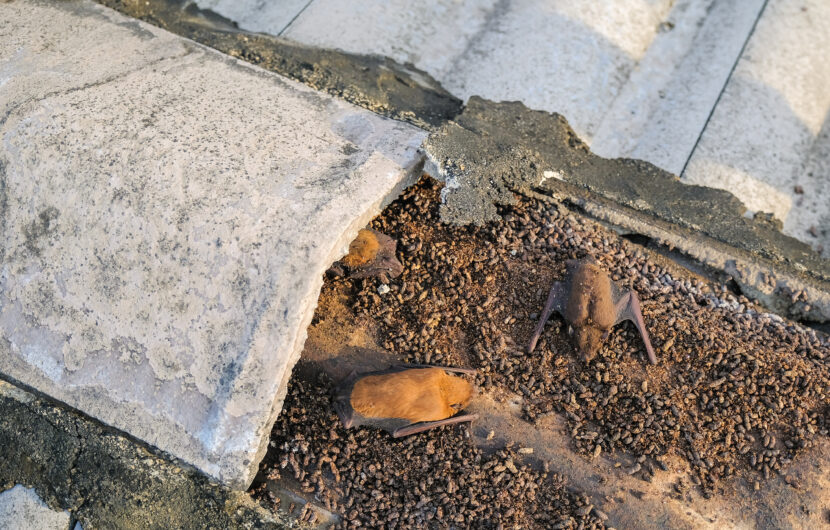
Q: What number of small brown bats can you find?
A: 3